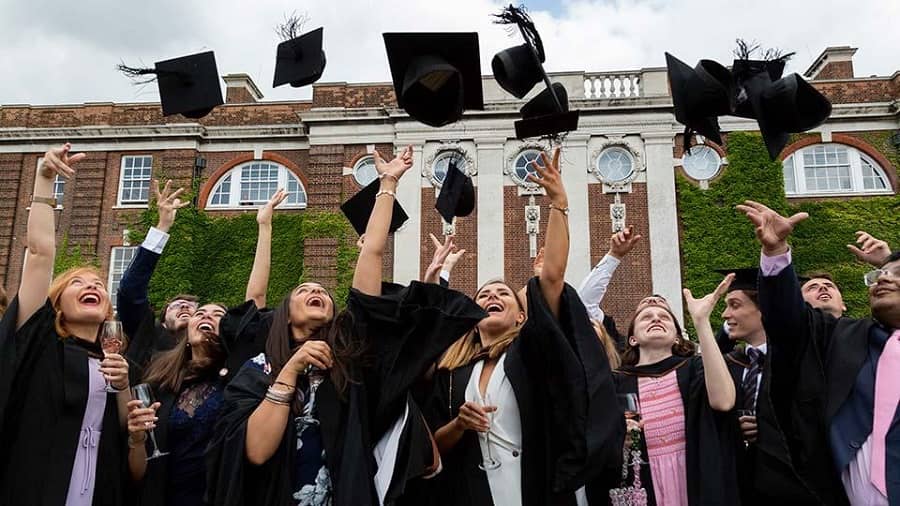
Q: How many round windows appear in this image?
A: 5